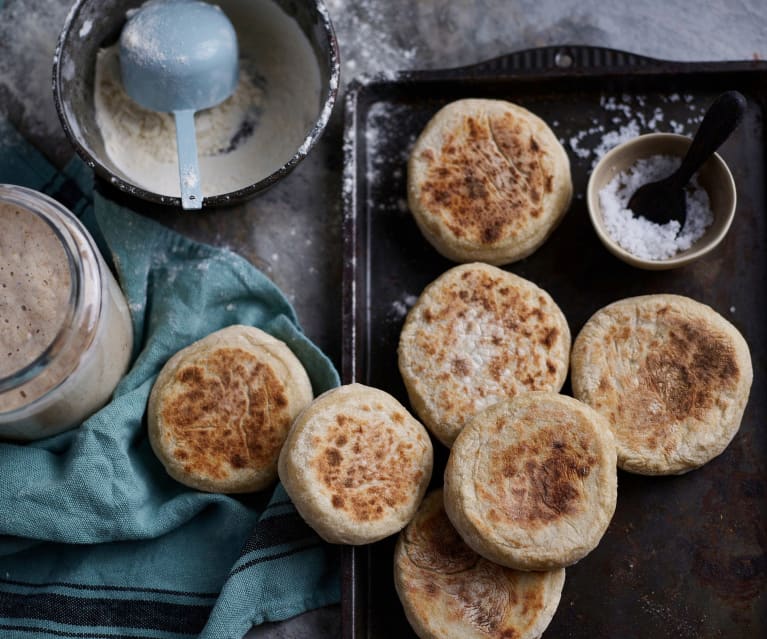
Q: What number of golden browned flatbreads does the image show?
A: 7